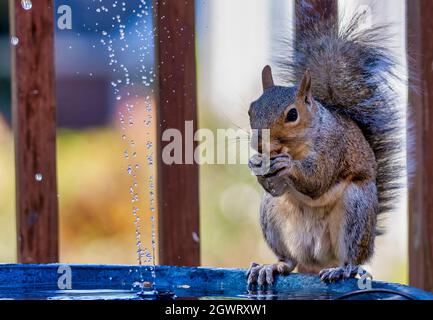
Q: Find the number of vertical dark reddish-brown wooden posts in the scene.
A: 4